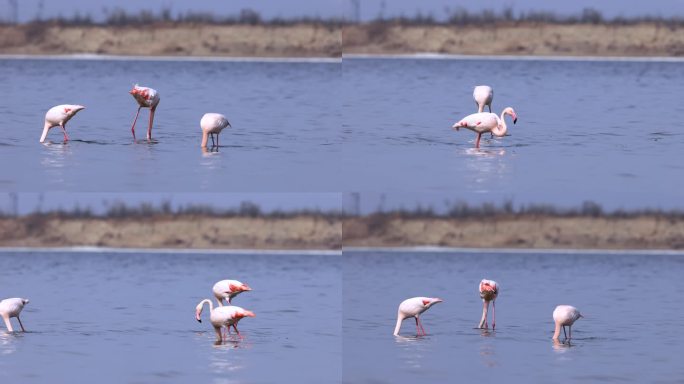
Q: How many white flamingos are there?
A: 11